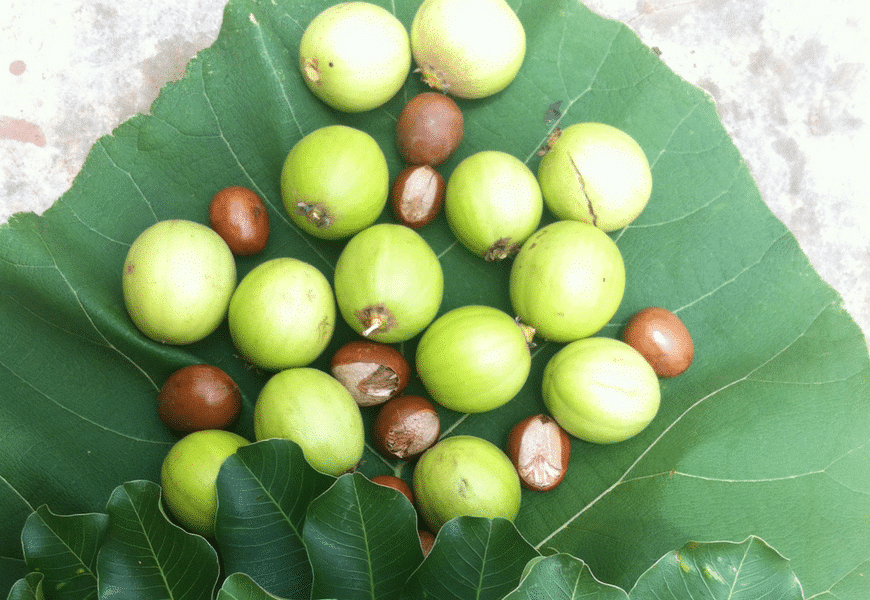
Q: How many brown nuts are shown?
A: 10